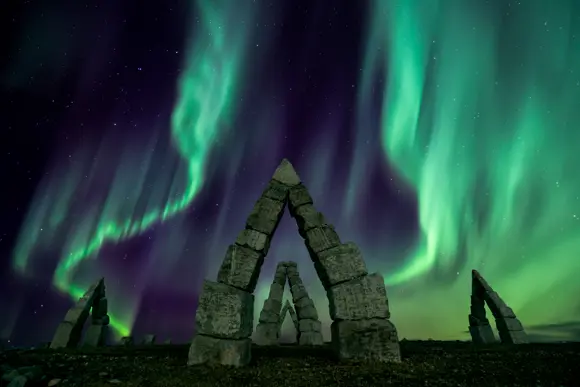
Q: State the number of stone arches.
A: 5